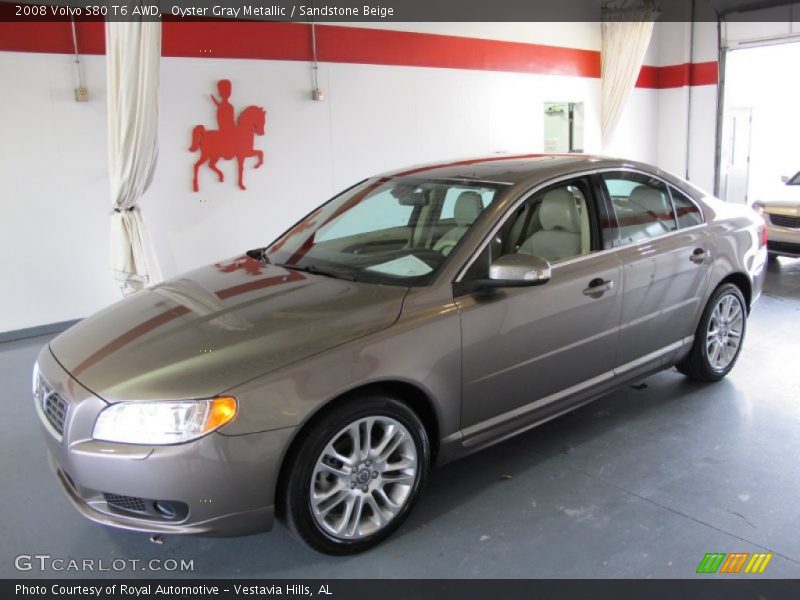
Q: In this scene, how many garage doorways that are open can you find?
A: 1